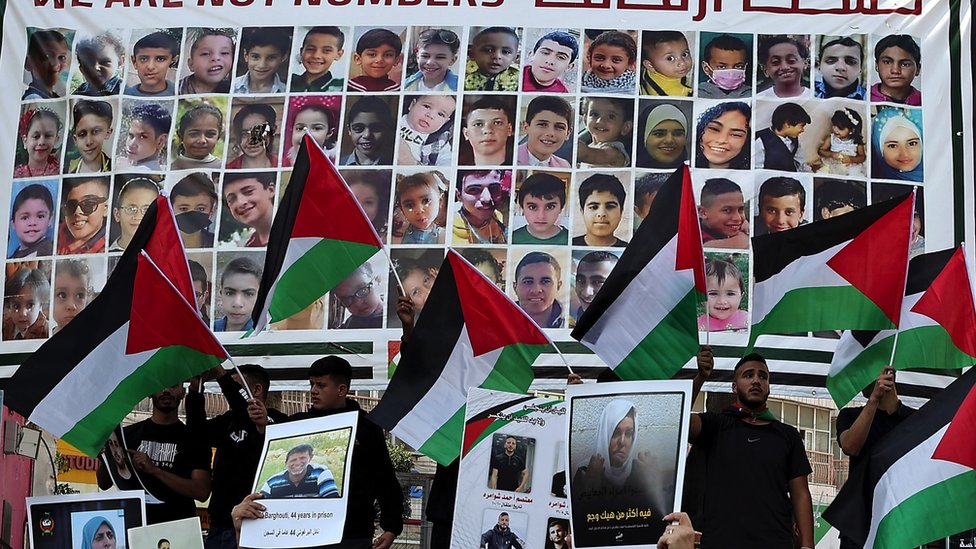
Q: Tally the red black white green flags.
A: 8